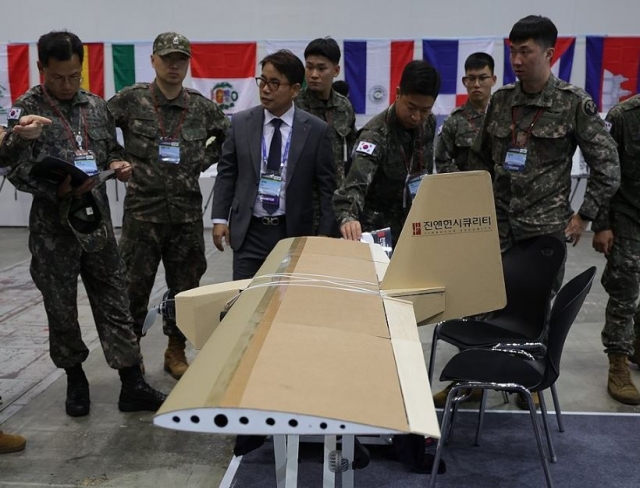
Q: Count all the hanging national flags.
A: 9